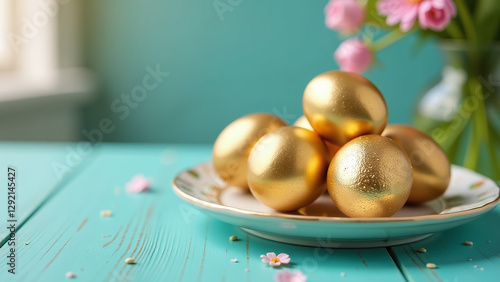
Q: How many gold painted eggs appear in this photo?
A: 6